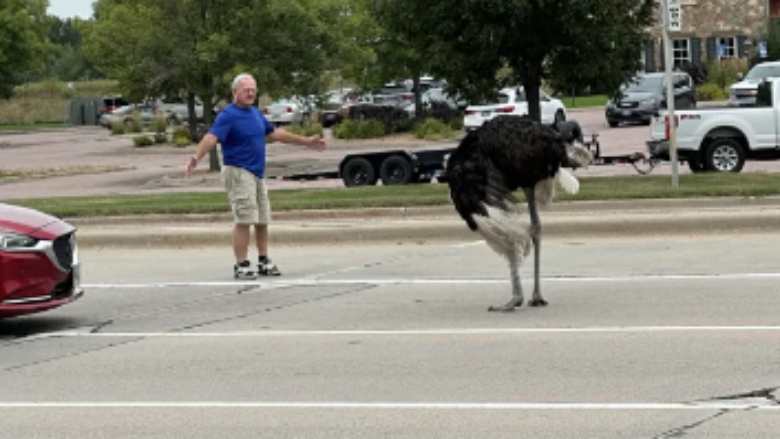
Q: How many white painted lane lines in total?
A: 3